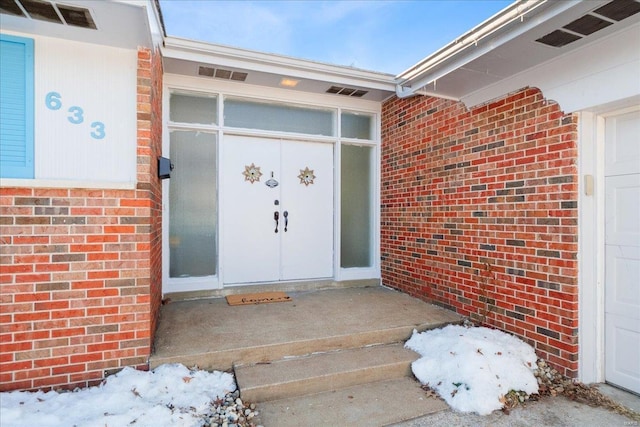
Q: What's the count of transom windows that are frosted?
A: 3